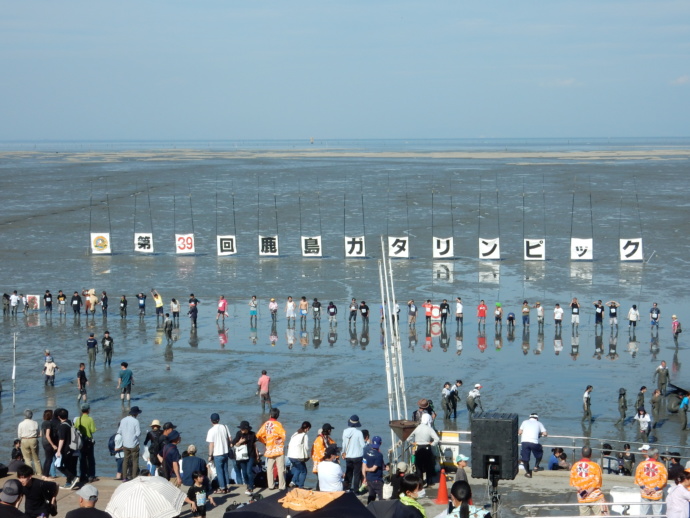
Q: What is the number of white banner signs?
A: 13